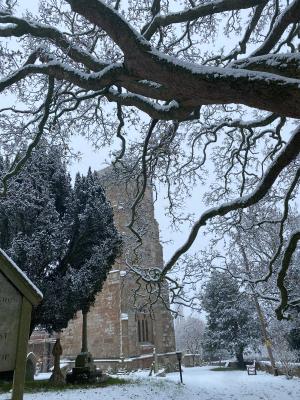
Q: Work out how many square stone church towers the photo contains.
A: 1